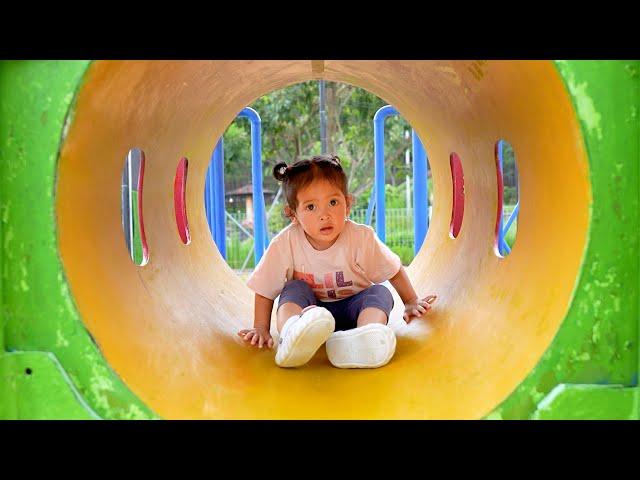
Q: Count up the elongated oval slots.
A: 4